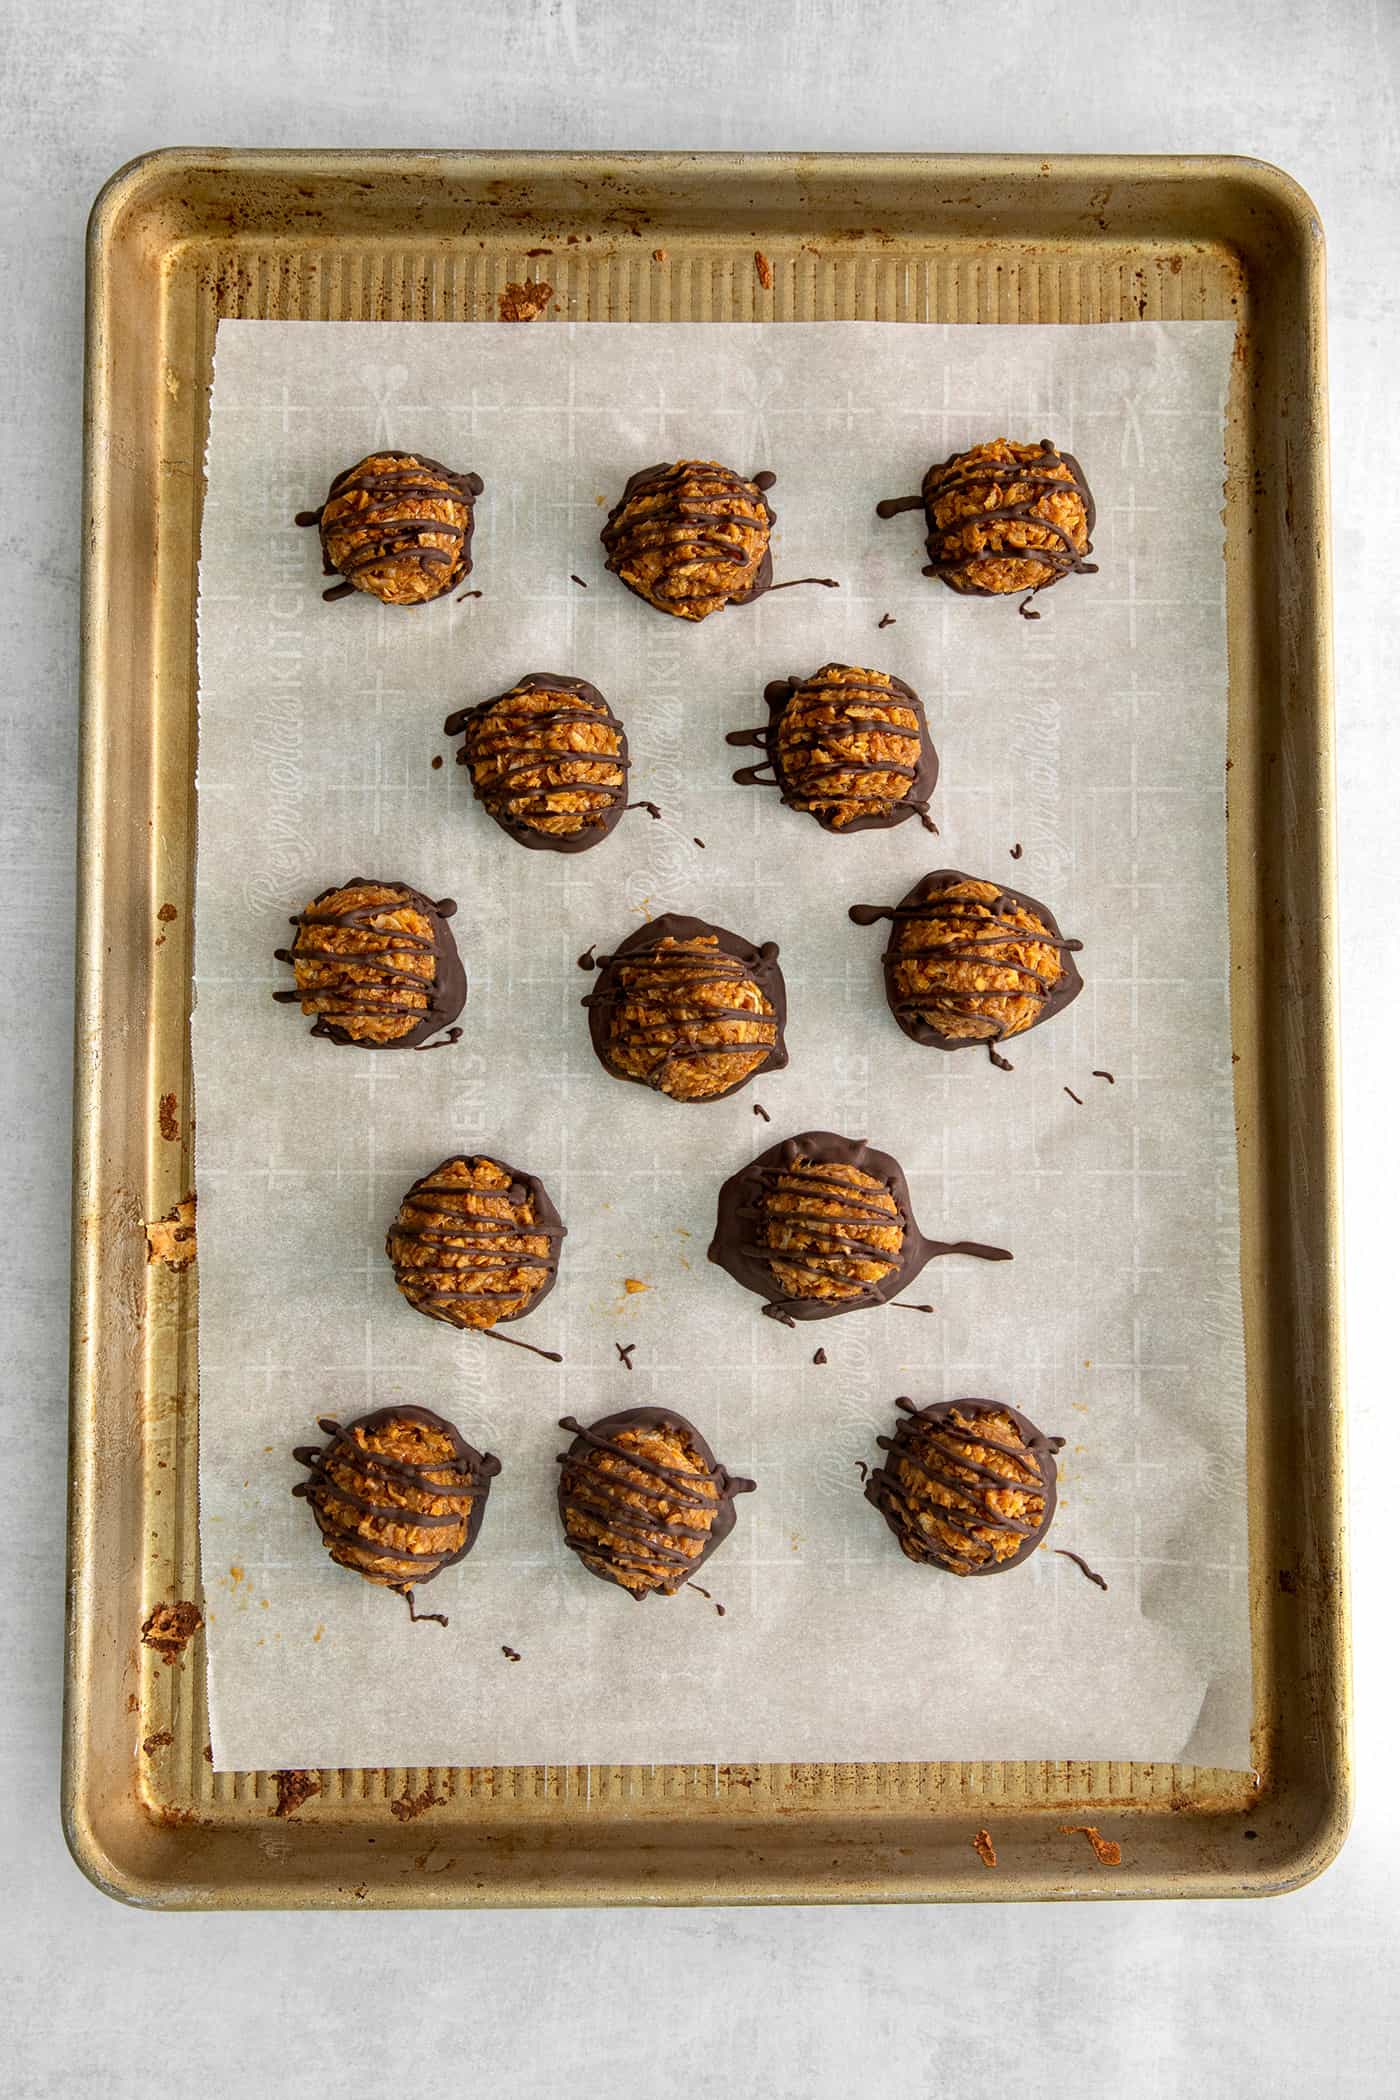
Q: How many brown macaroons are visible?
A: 13